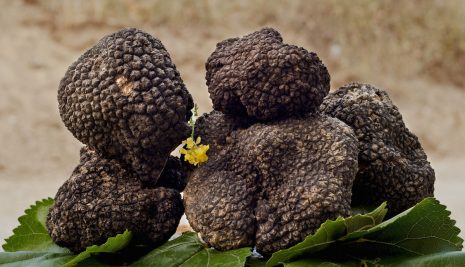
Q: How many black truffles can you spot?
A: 5